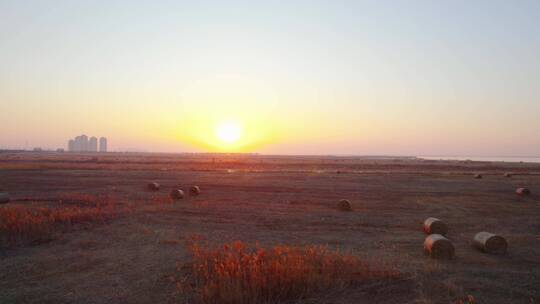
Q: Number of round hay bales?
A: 11